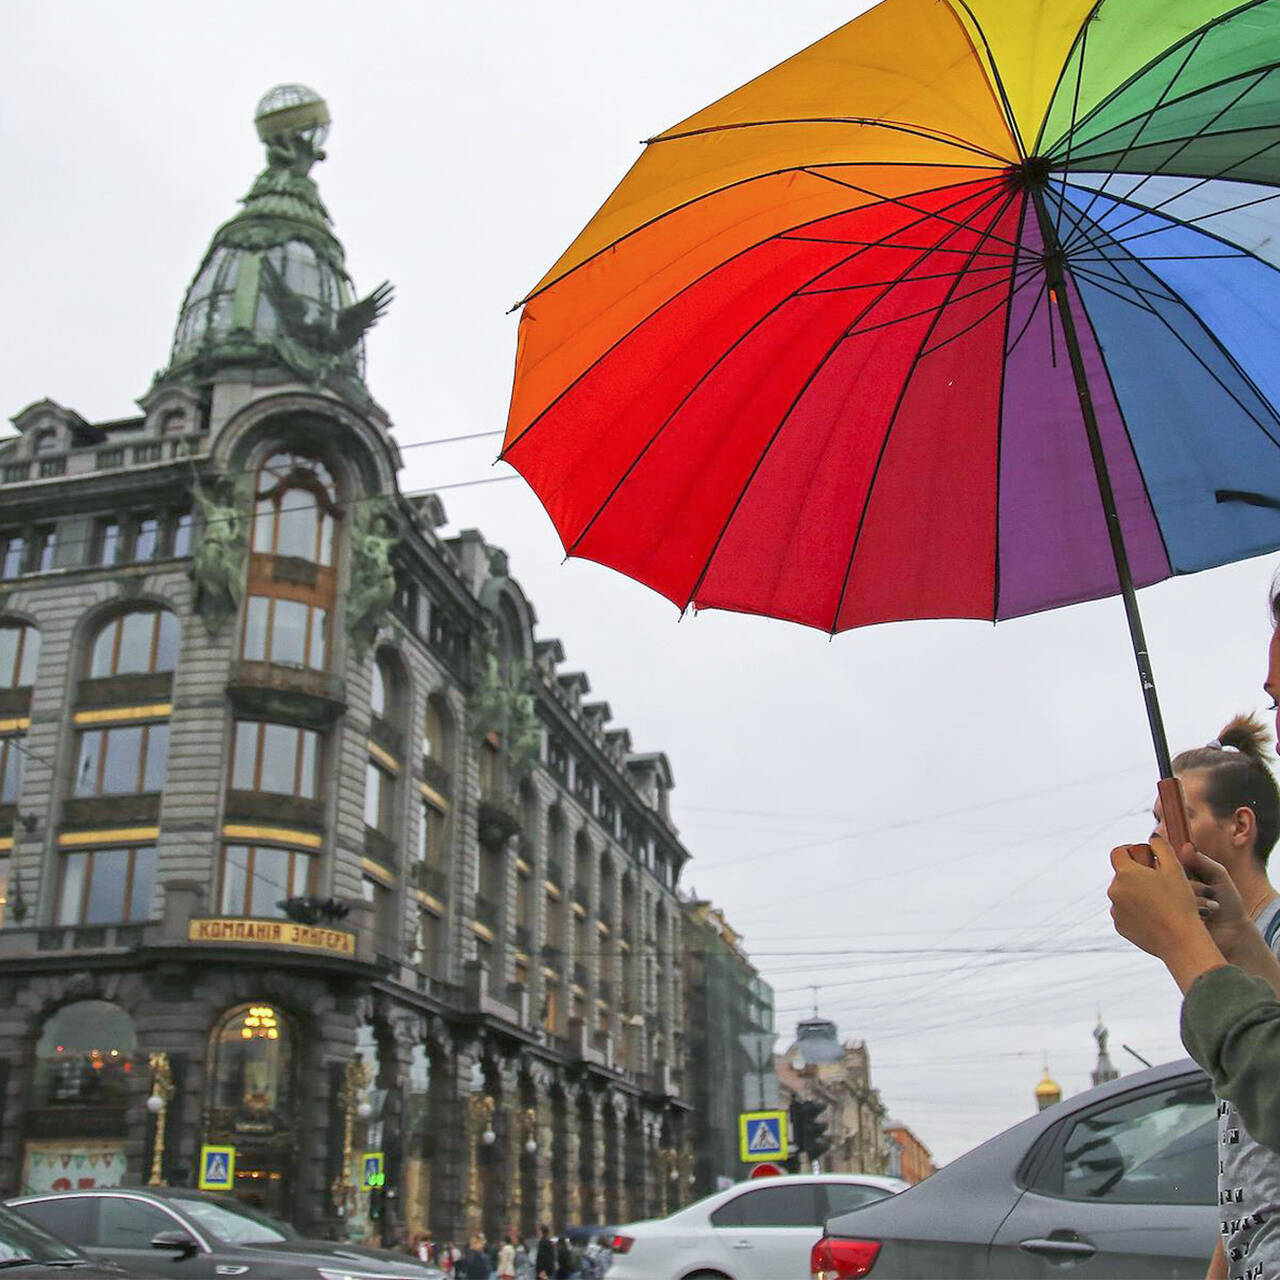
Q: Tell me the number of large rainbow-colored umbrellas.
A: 1